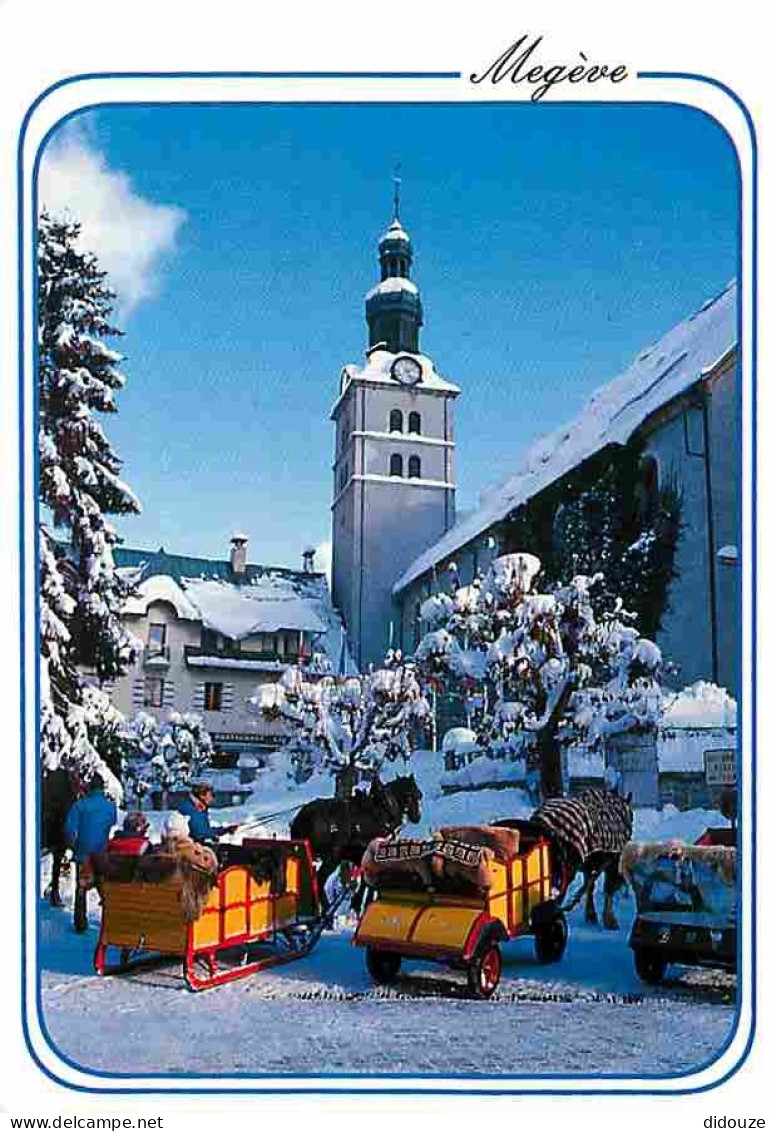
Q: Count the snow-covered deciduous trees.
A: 3